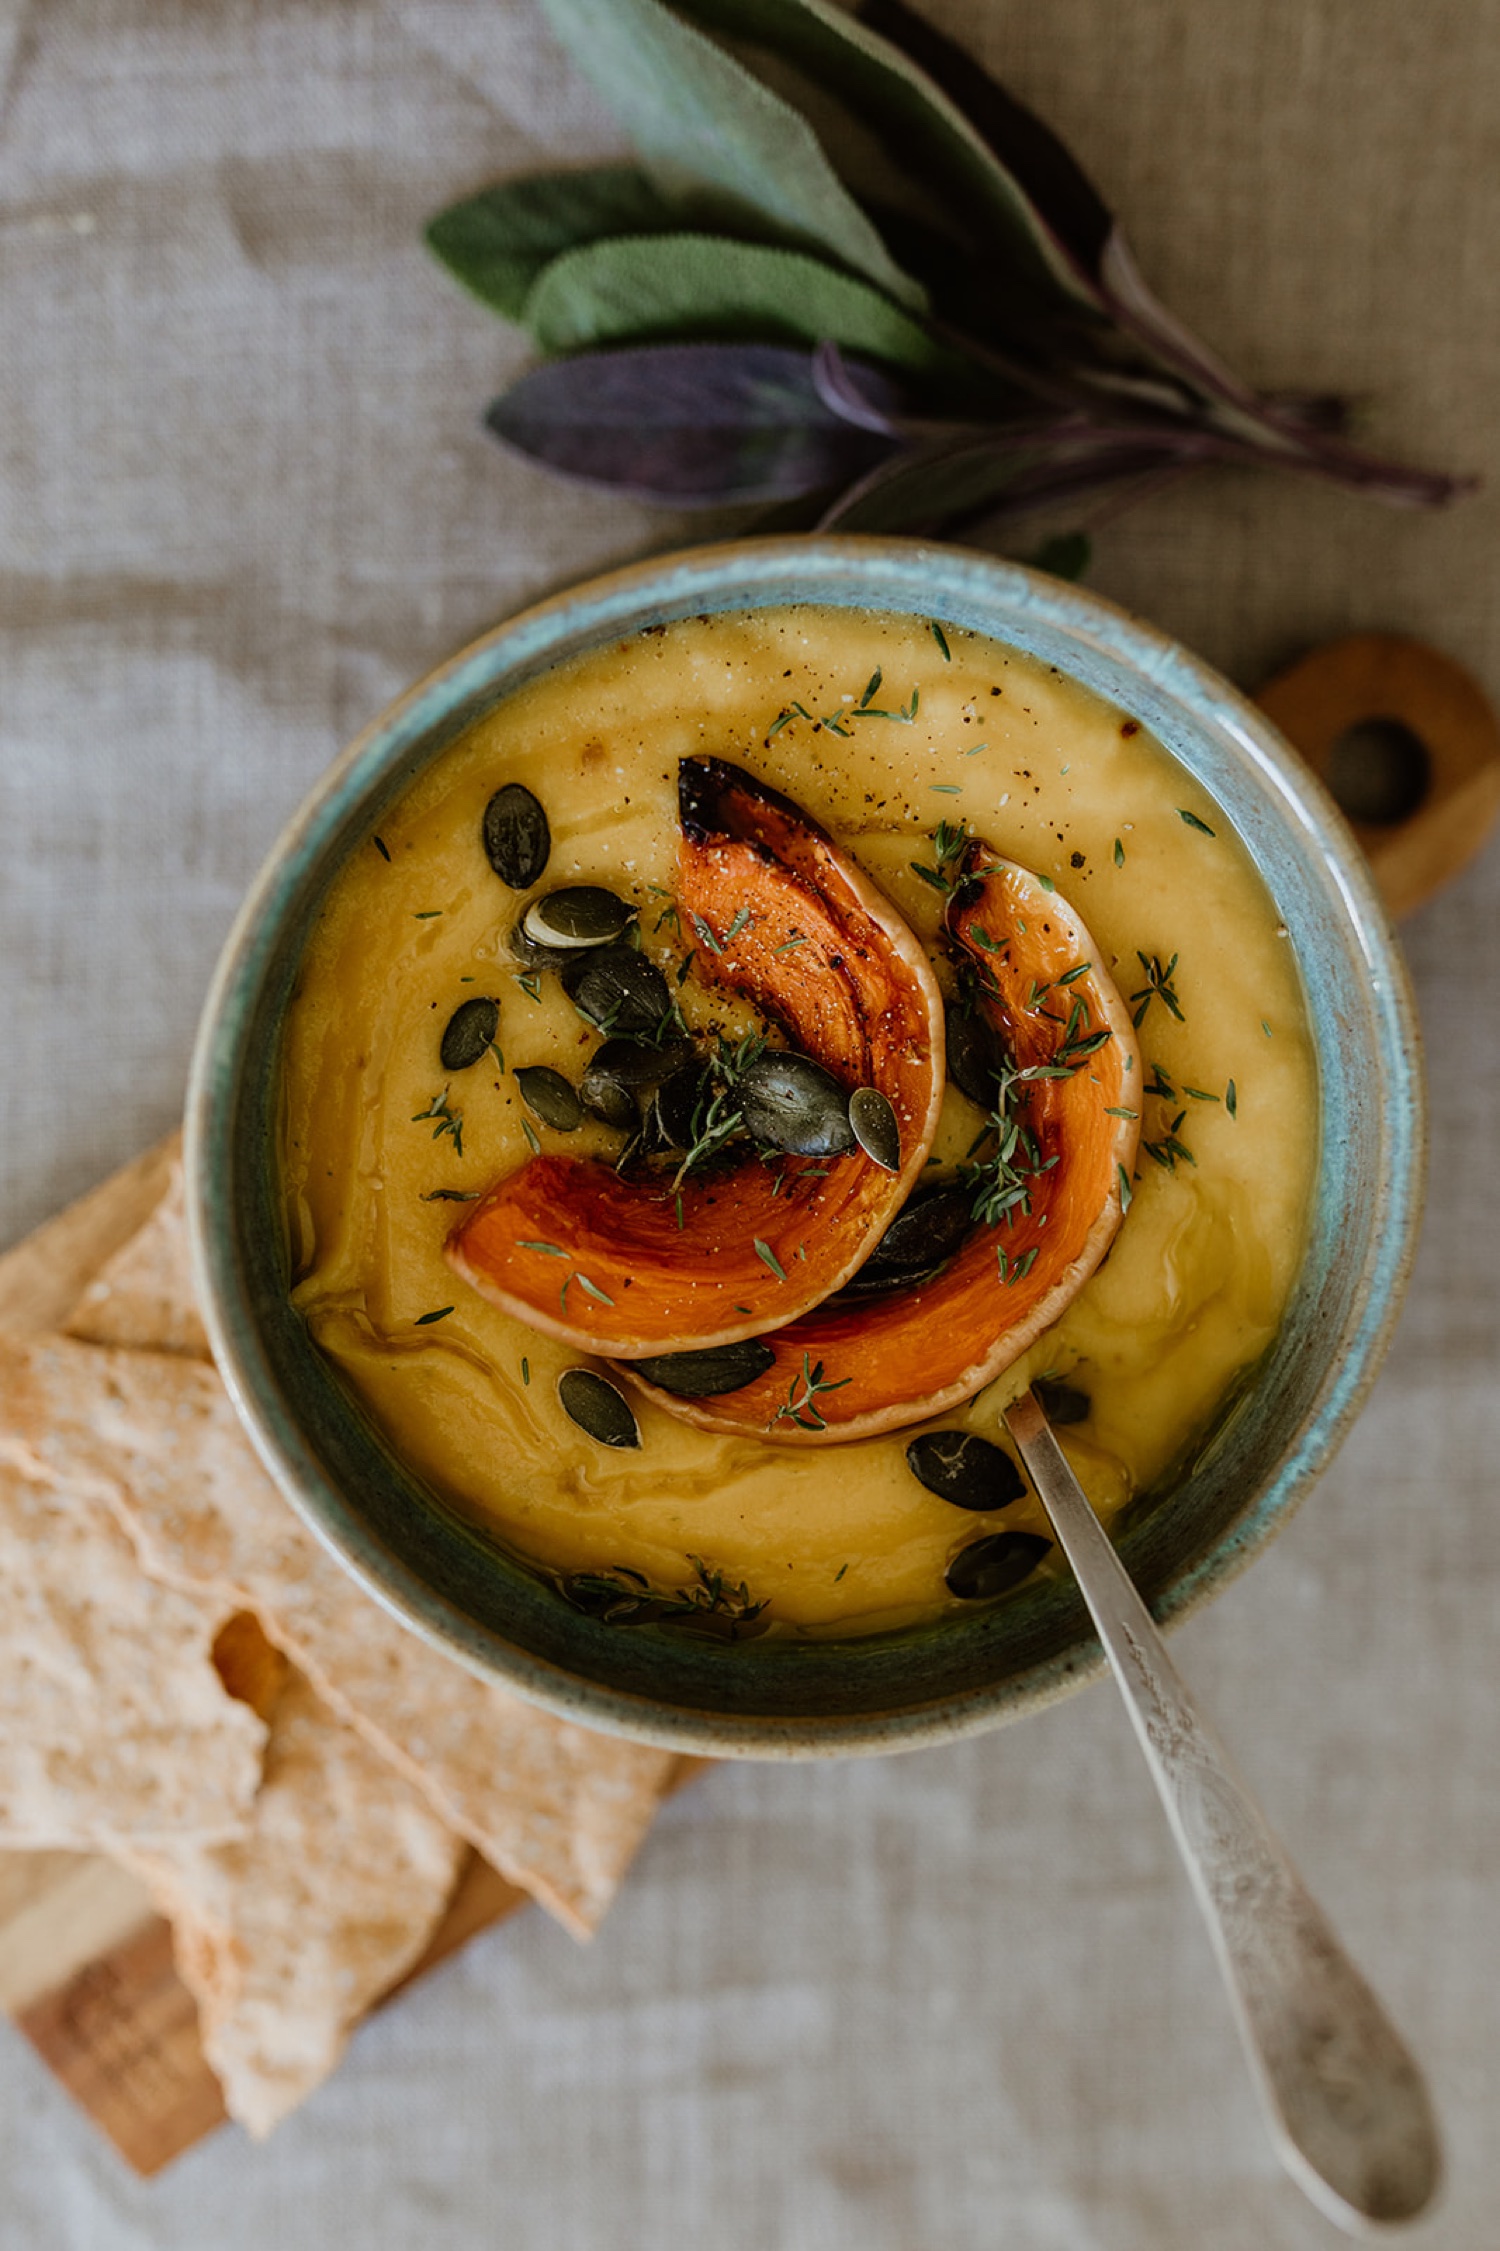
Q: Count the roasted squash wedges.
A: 2